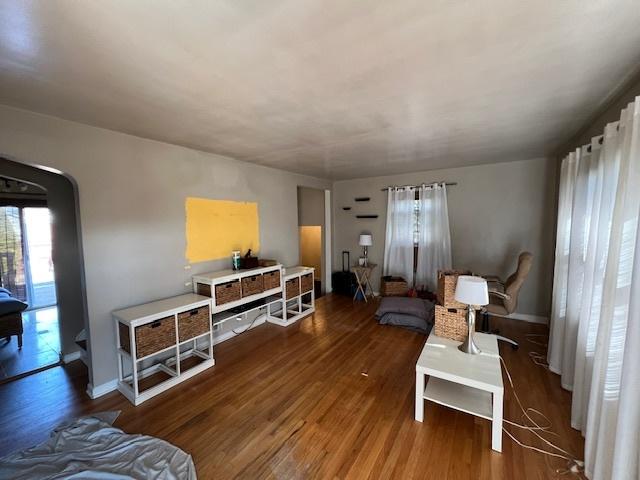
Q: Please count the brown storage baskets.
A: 10